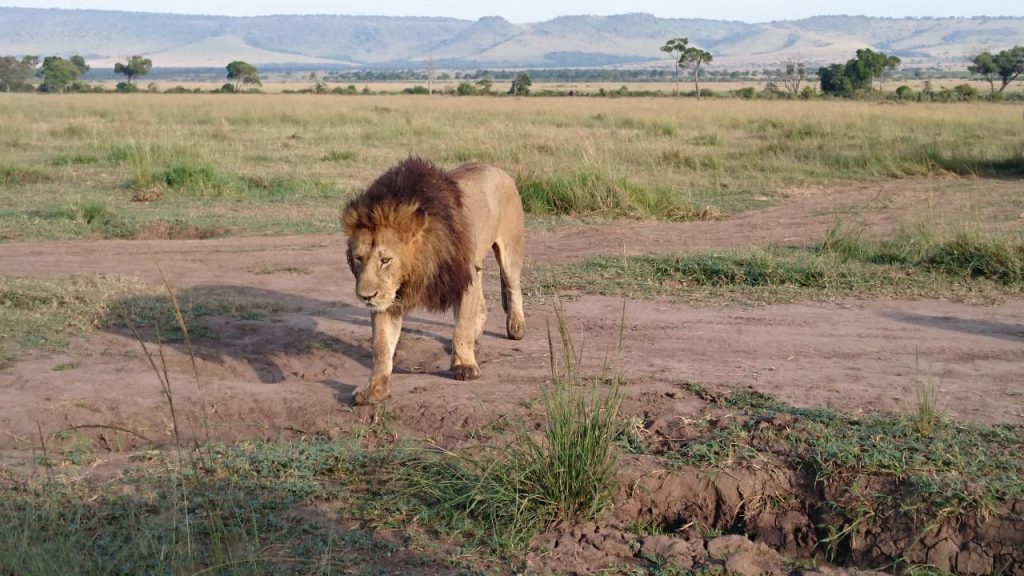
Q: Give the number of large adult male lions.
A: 1